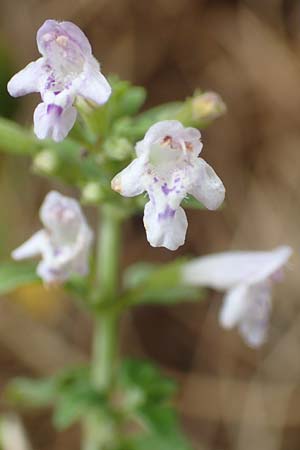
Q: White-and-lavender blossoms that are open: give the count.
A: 4